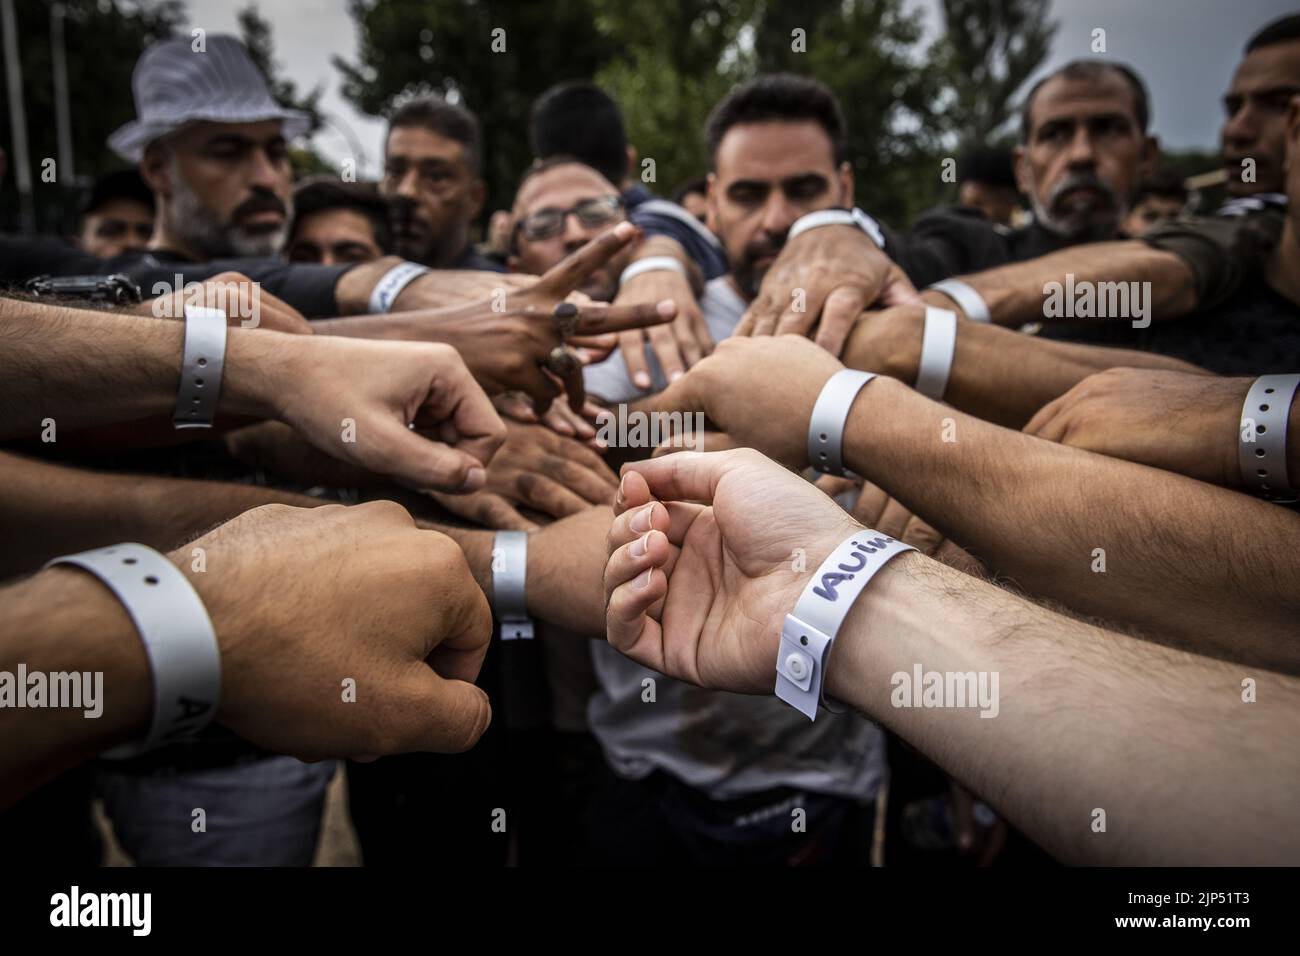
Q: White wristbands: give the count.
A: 11